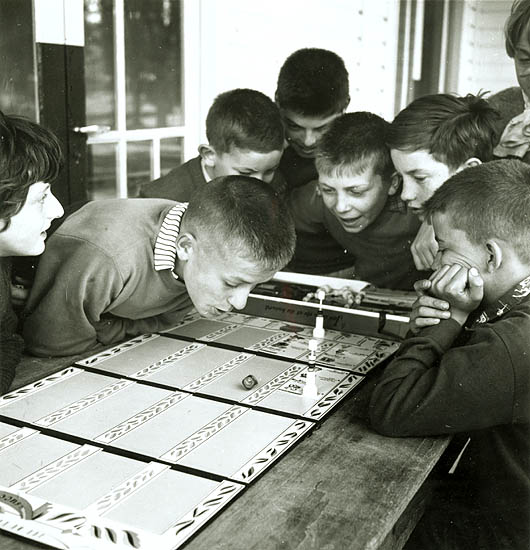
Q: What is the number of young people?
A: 8